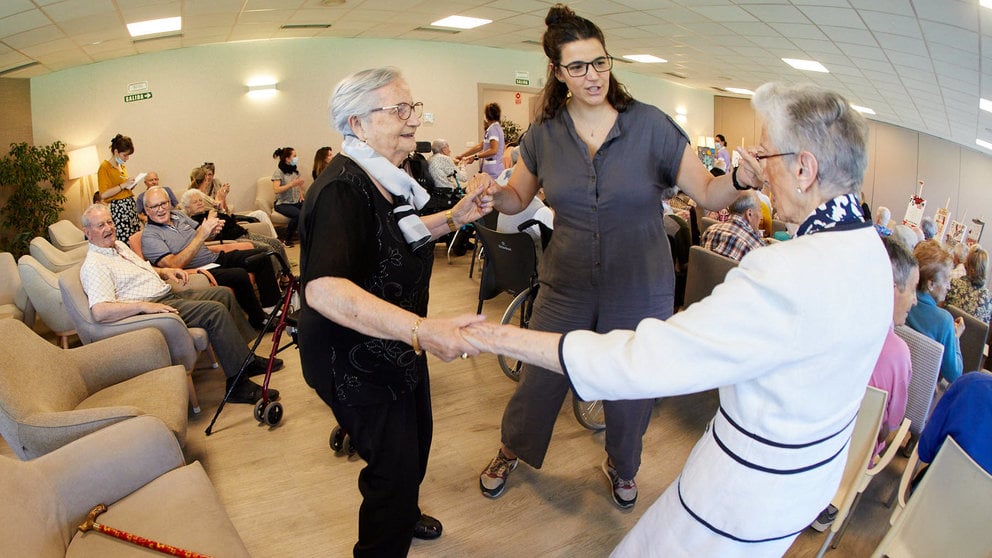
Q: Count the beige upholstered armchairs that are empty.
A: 6